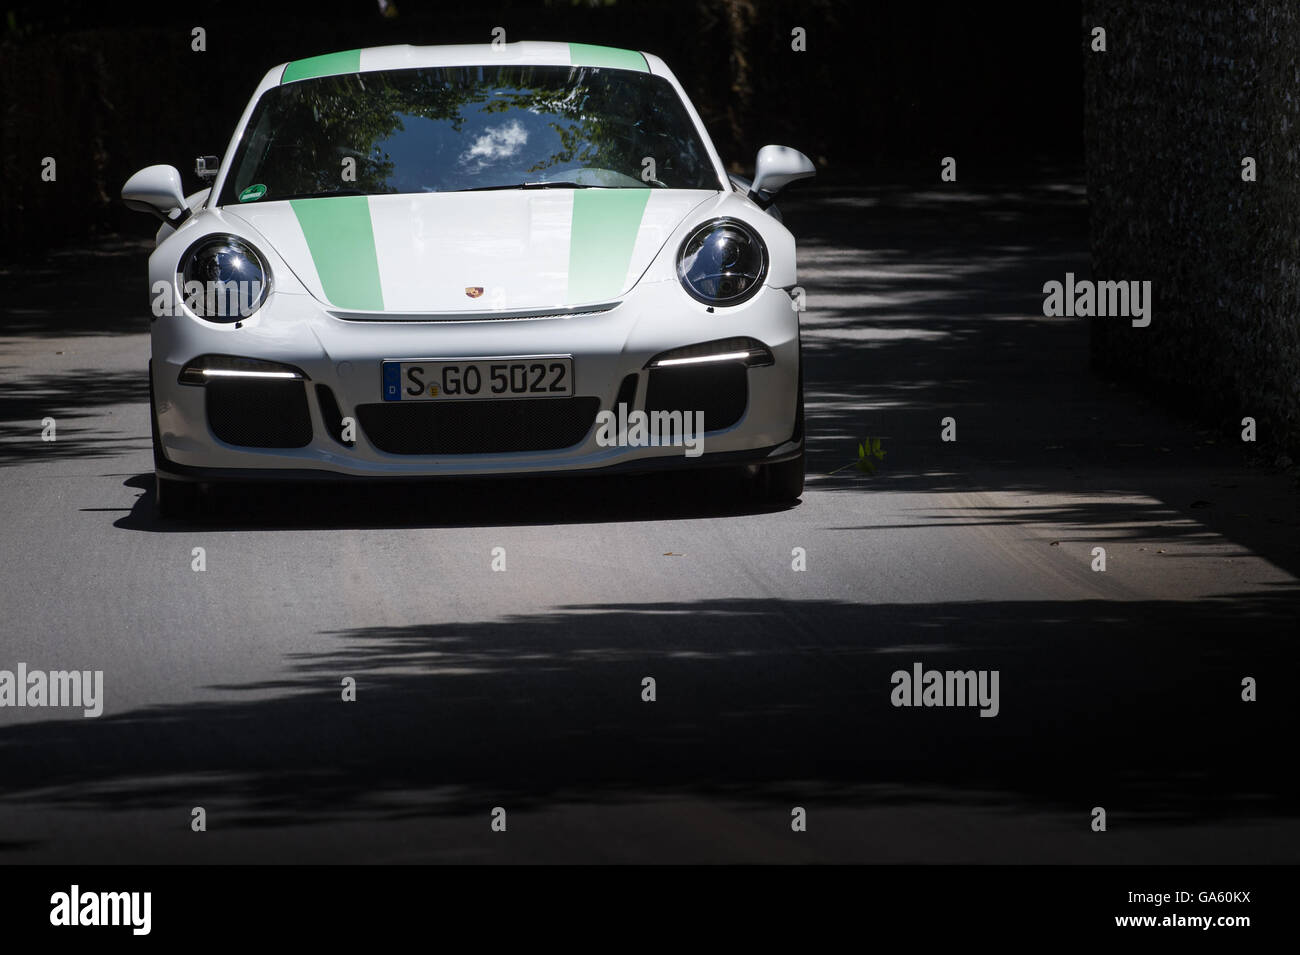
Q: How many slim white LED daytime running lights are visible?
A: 2